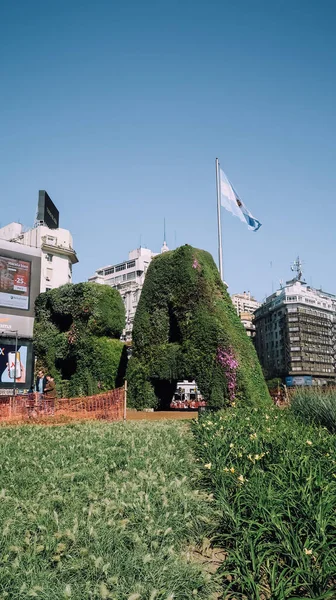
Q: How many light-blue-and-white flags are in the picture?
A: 1